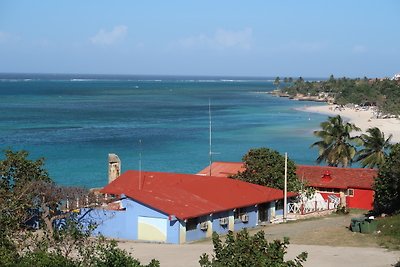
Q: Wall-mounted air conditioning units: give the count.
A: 3